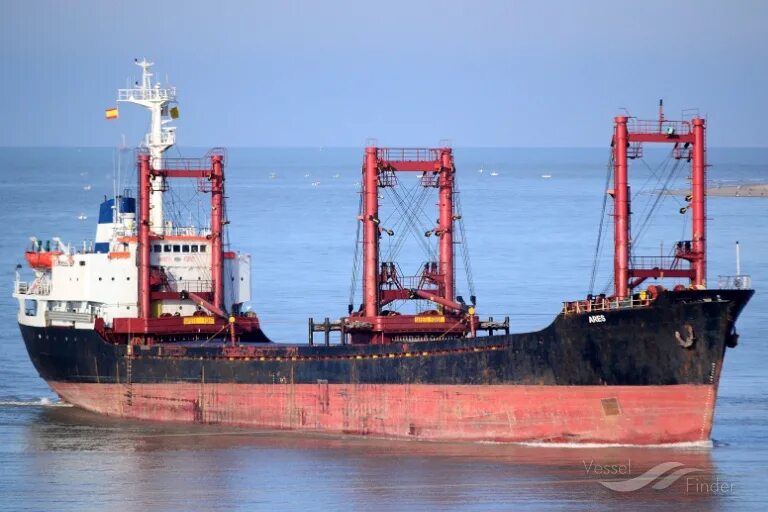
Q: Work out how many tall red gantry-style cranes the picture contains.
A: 3